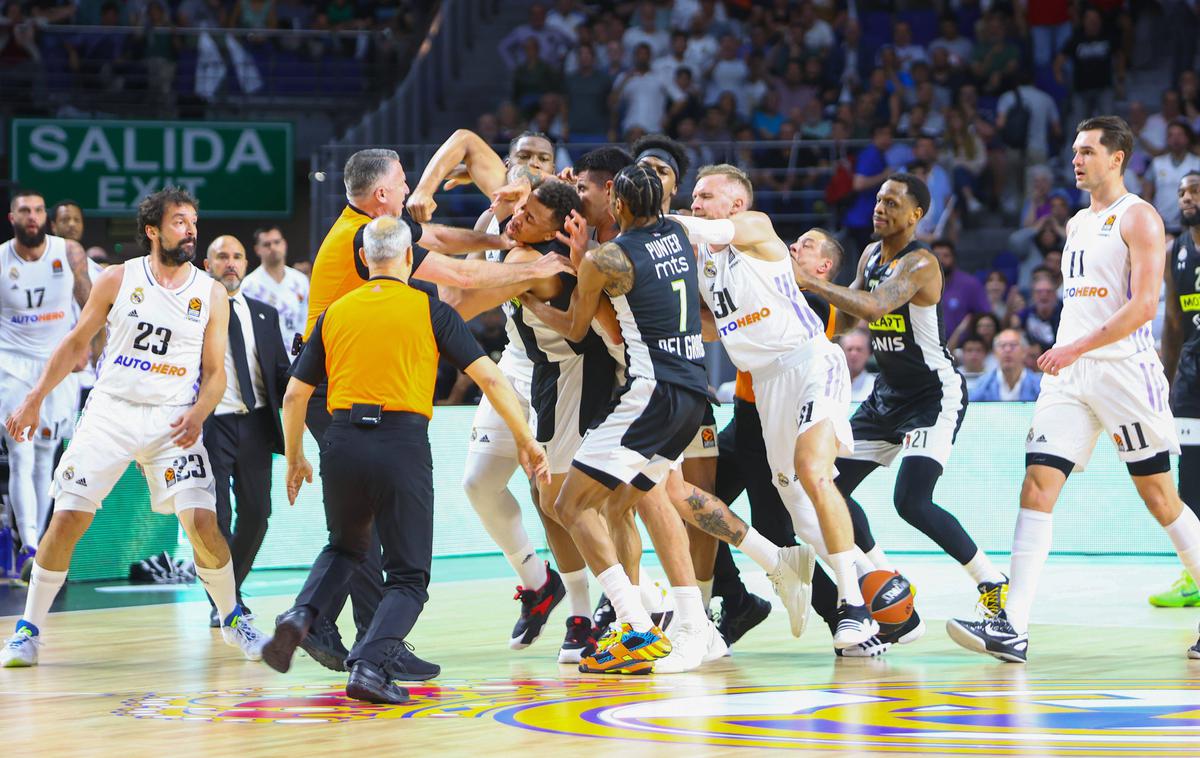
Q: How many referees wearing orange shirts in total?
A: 3